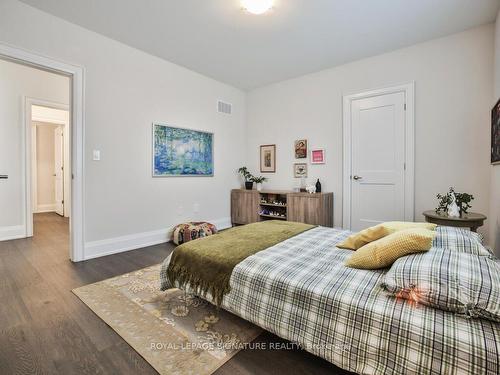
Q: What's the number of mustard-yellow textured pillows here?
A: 2